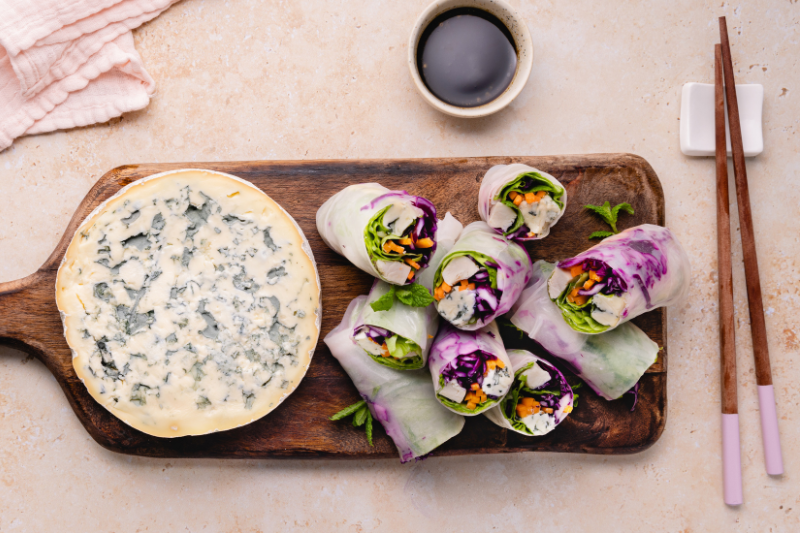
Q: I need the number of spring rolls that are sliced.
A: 7